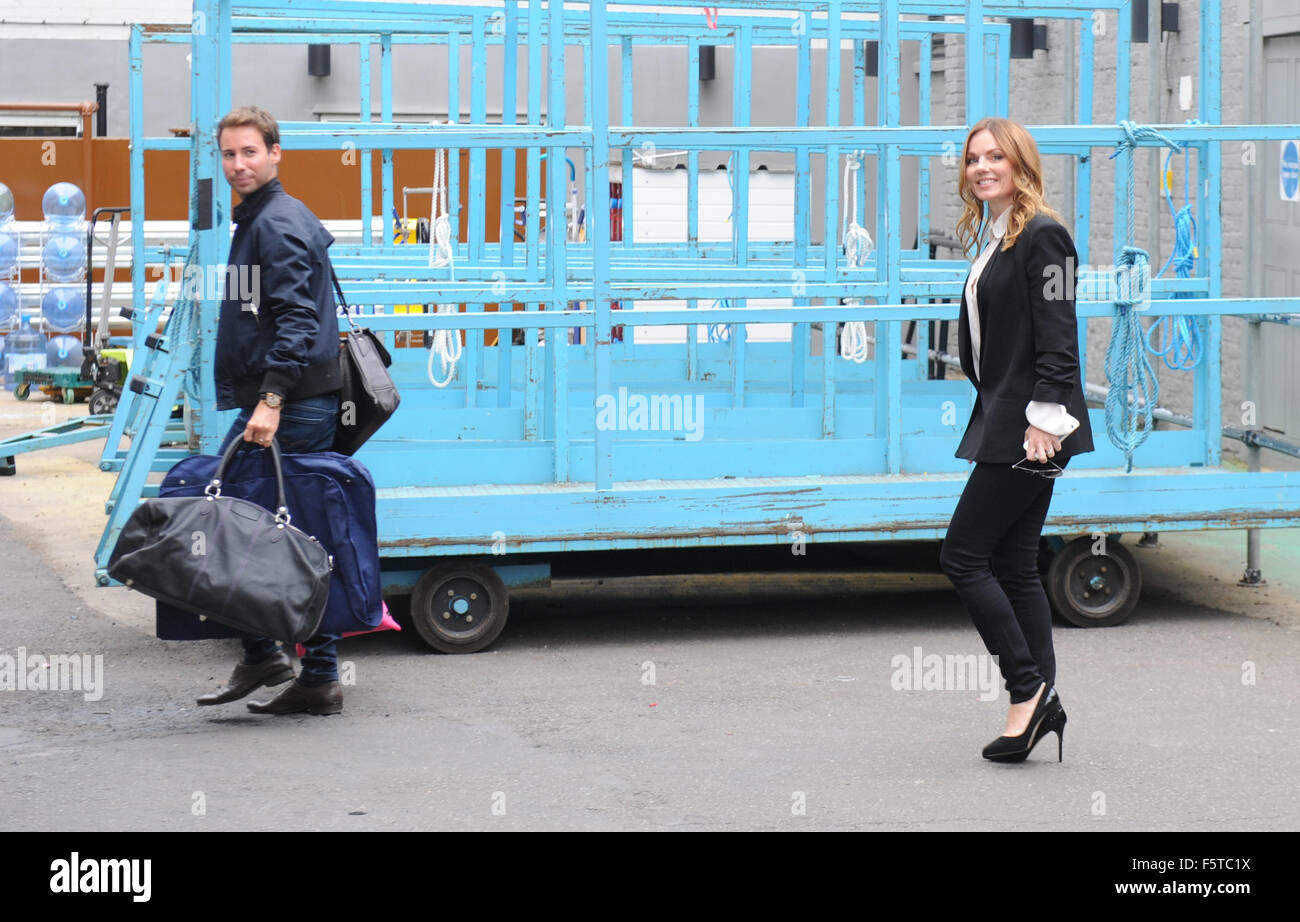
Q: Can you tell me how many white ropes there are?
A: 2